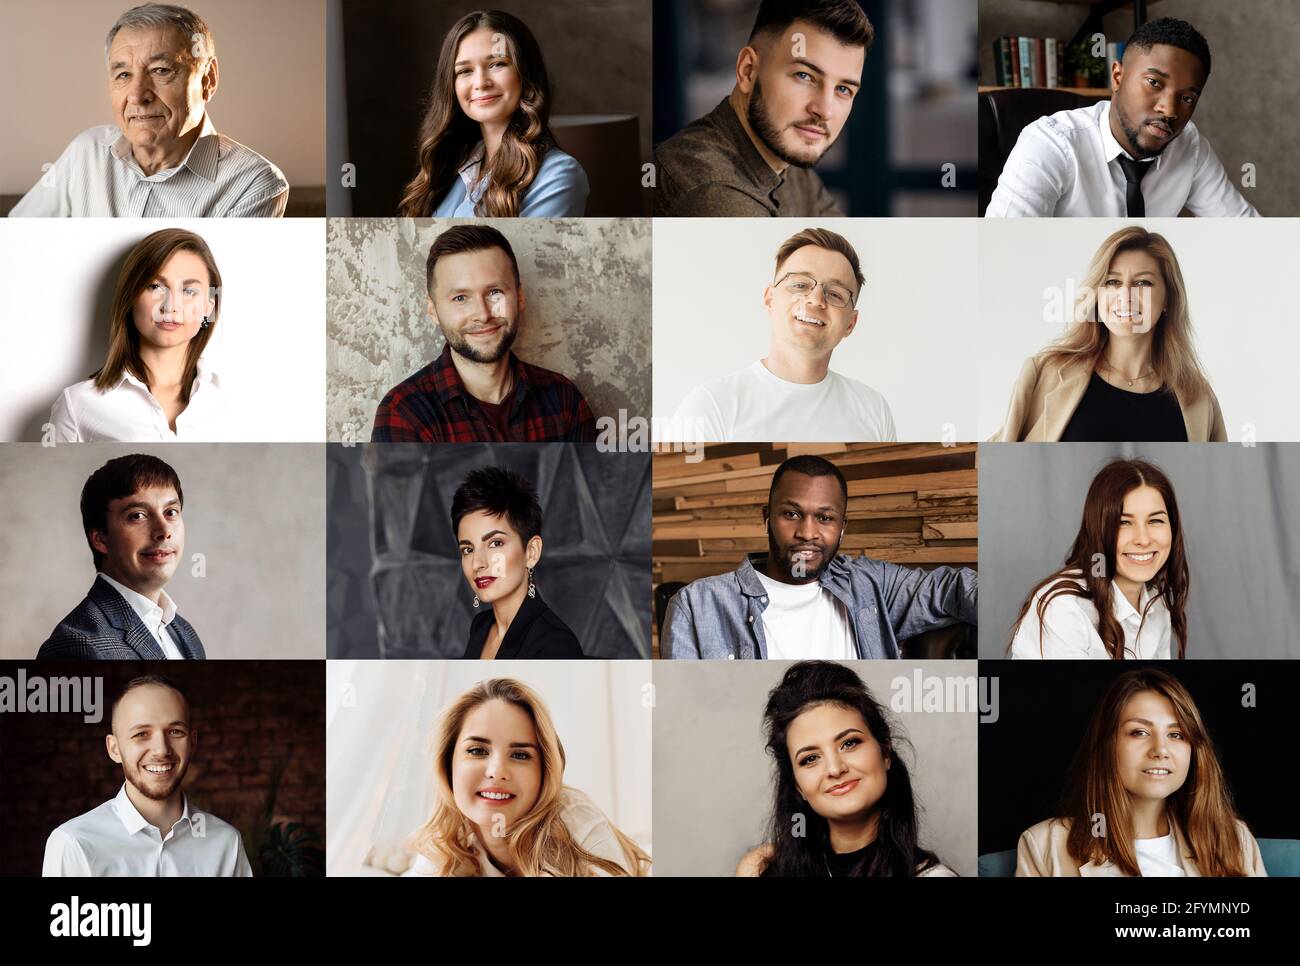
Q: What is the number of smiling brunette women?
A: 4